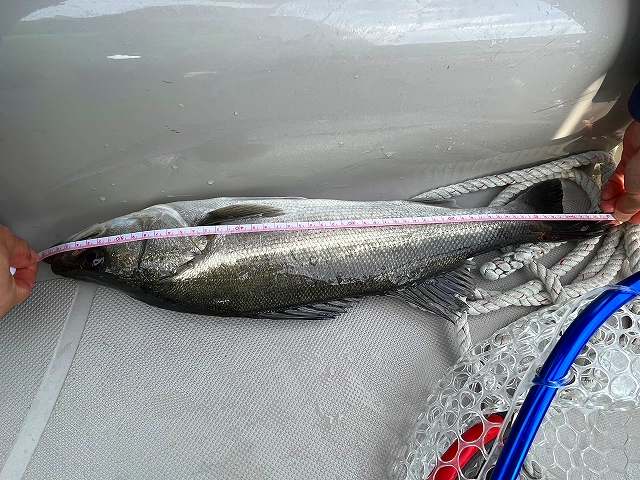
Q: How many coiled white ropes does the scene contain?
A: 1